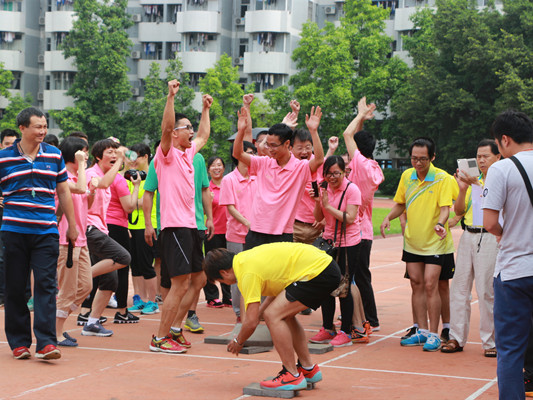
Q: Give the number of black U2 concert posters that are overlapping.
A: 0